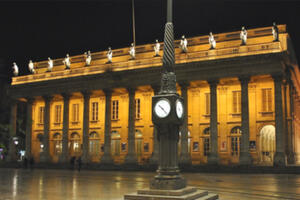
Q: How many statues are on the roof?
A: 12